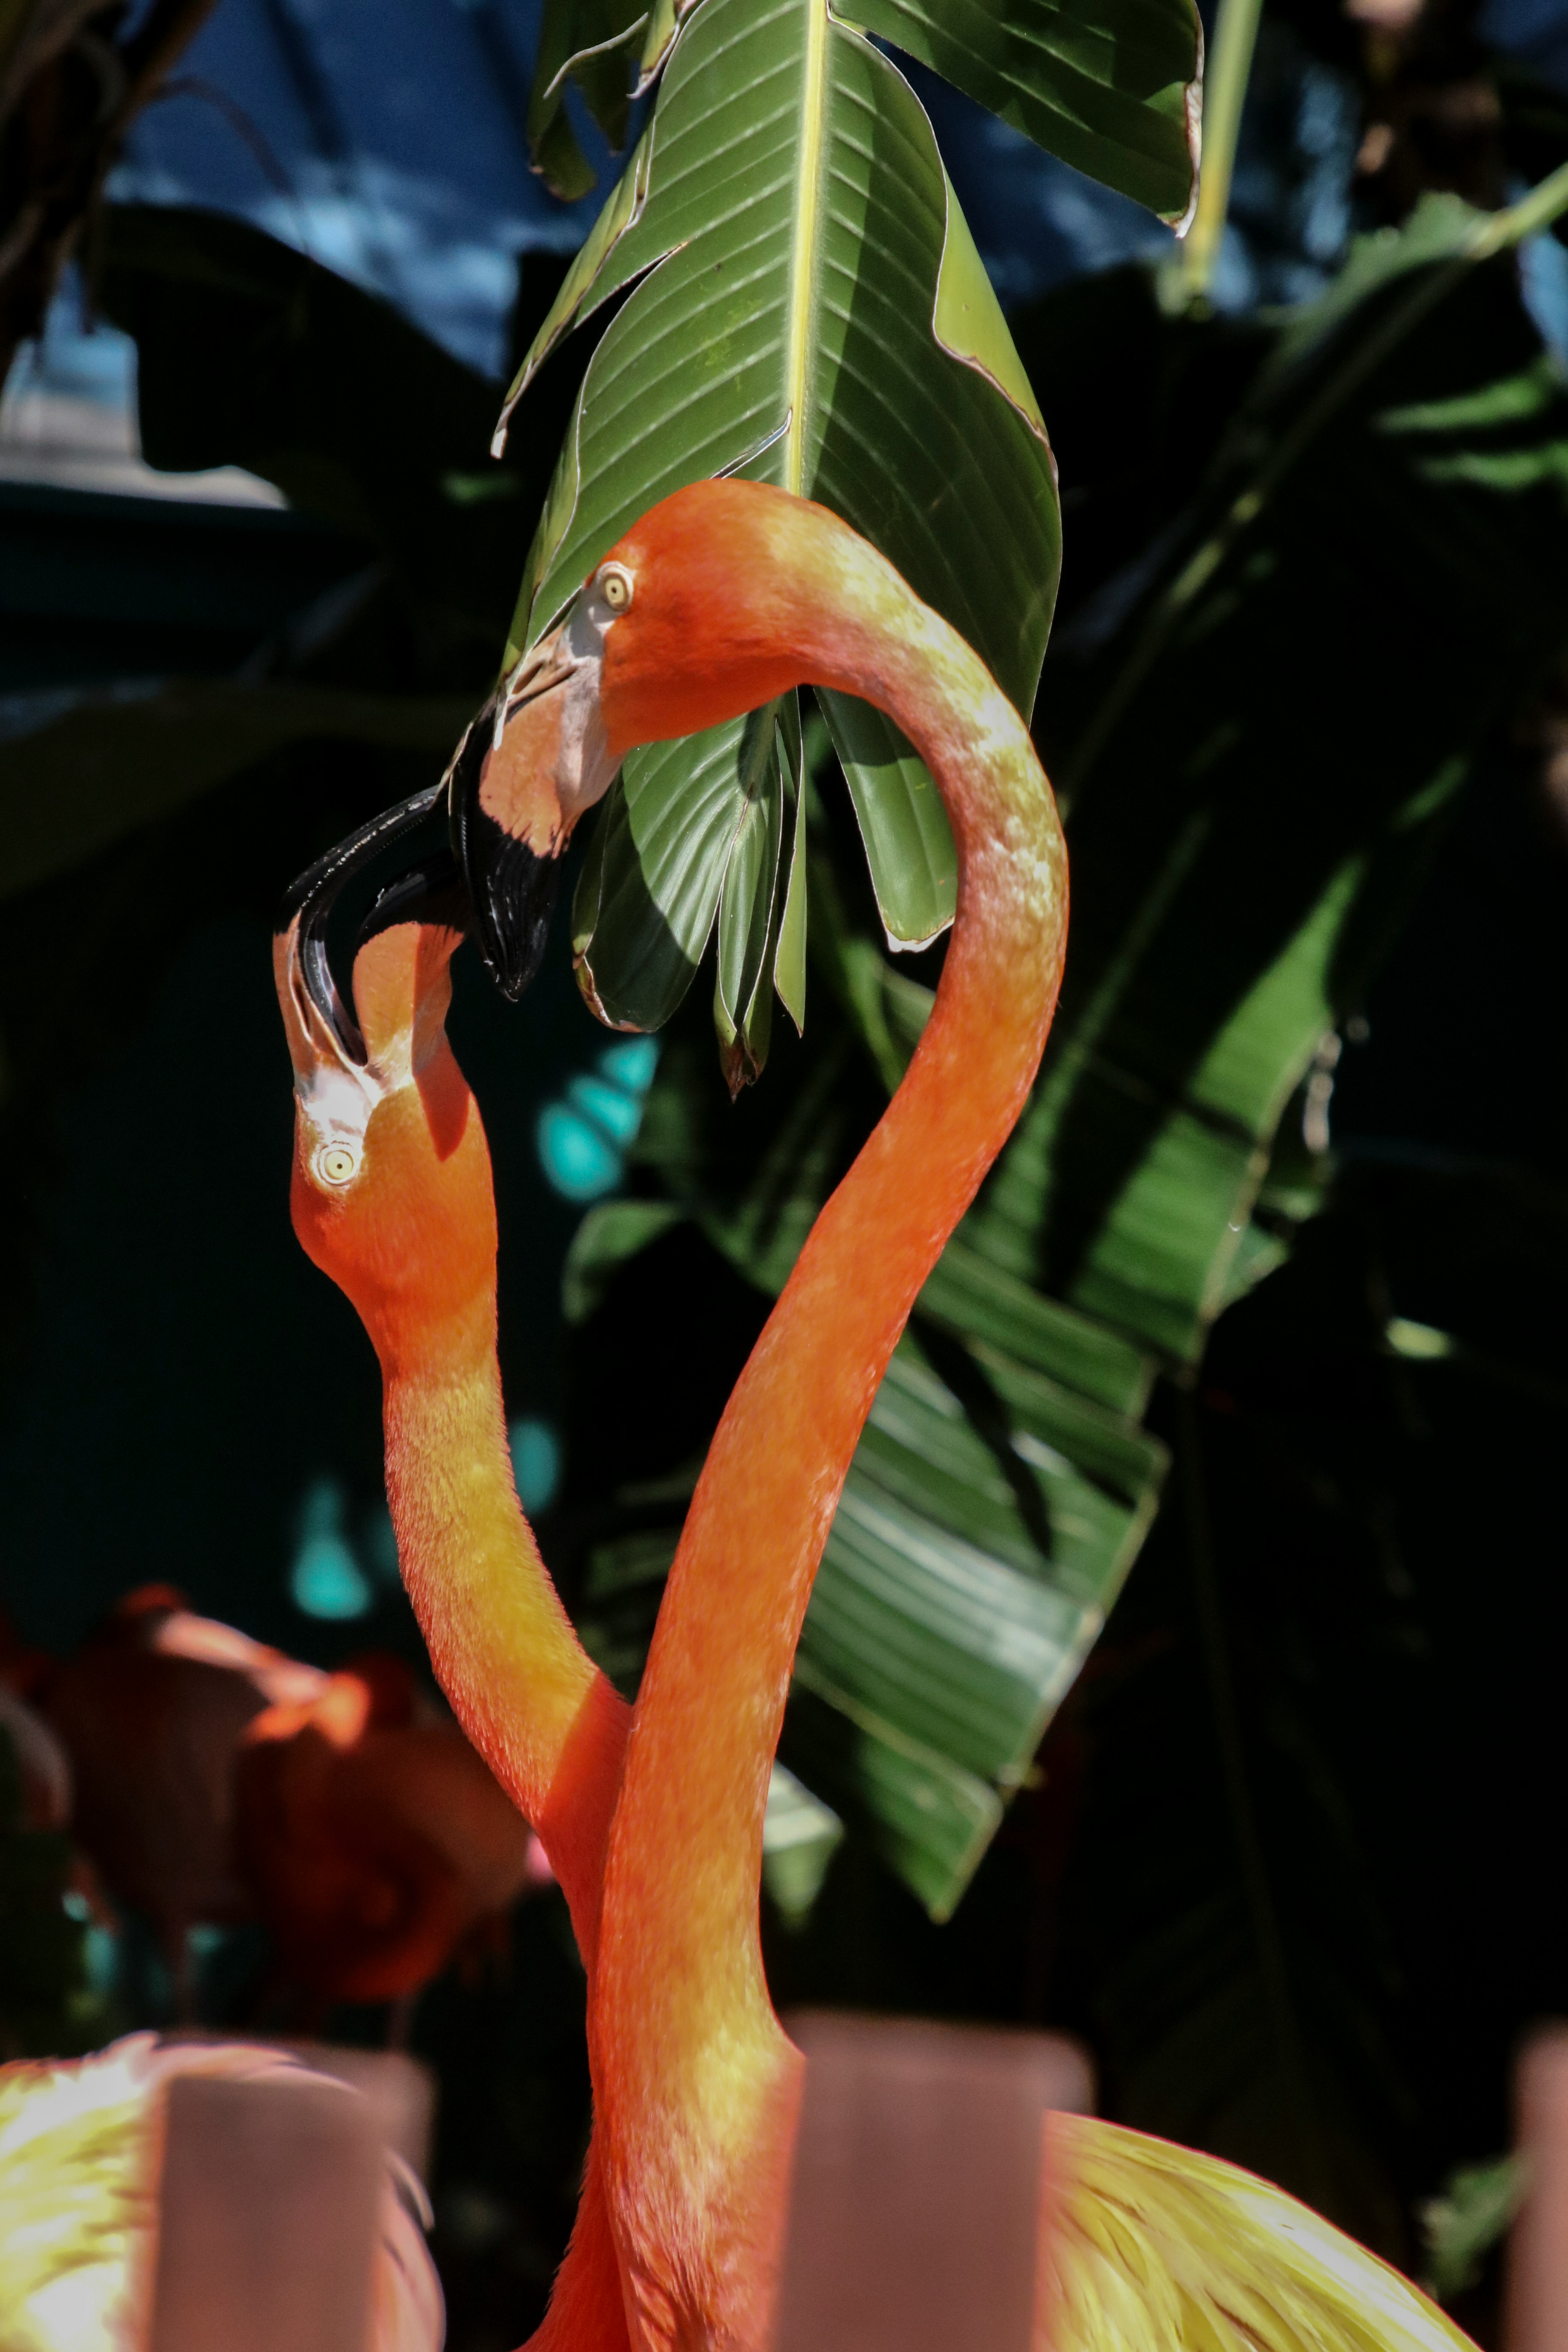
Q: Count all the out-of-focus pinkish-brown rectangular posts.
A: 3